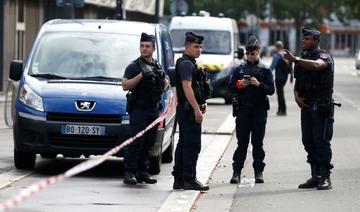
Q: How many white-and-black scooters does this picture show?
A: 0